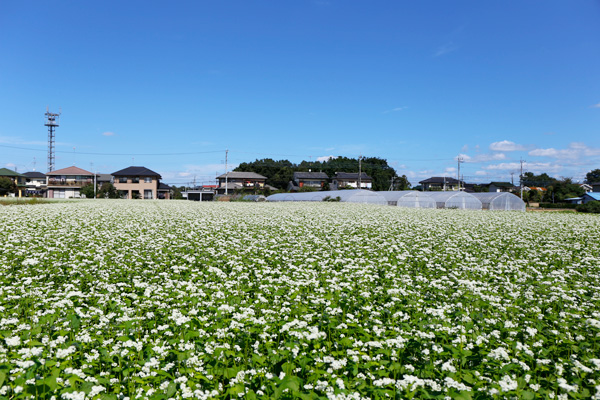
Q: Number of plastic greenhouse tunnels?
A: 4